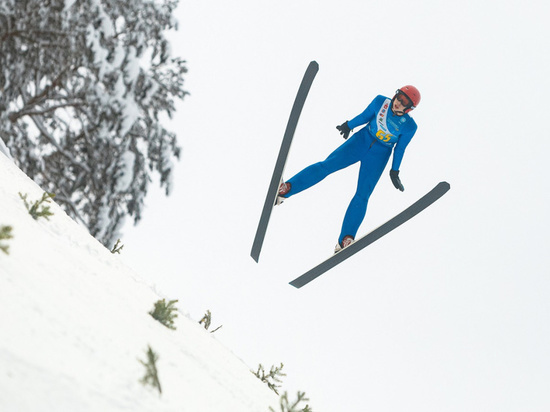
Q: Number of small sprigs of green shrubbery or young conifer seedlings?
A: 8